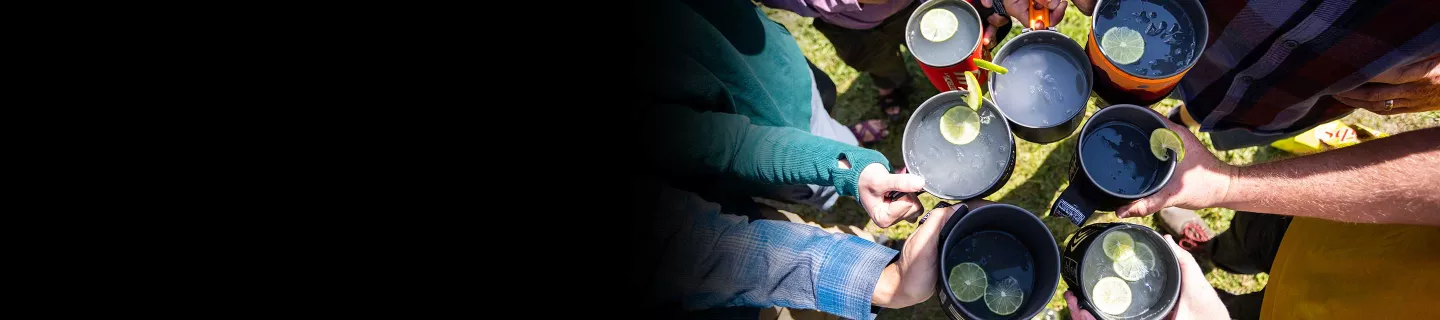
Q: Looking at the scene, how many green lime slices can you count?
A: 11